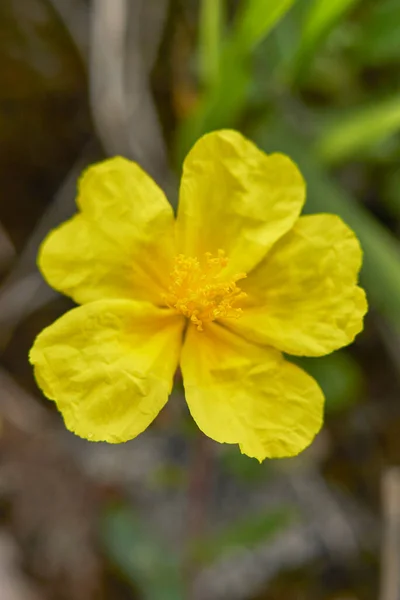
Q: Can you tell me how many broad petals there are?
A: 5